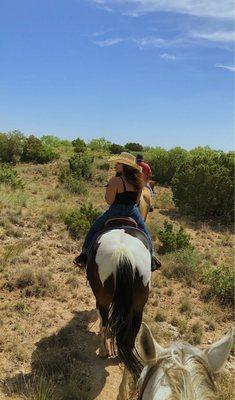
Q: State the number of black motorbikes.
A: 0